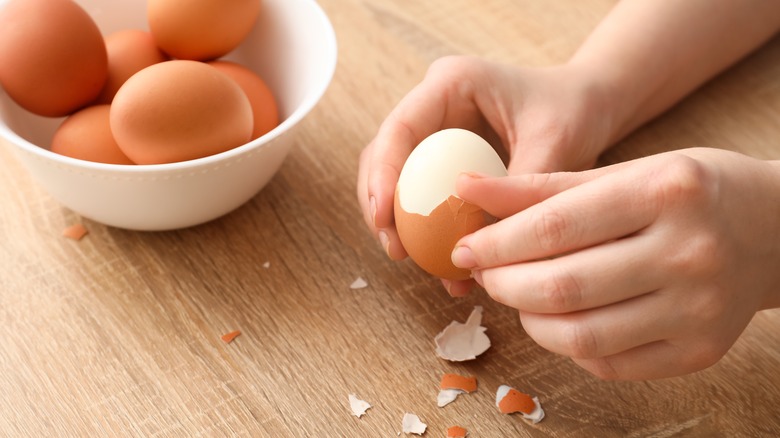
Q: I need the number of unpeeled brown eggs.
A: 6